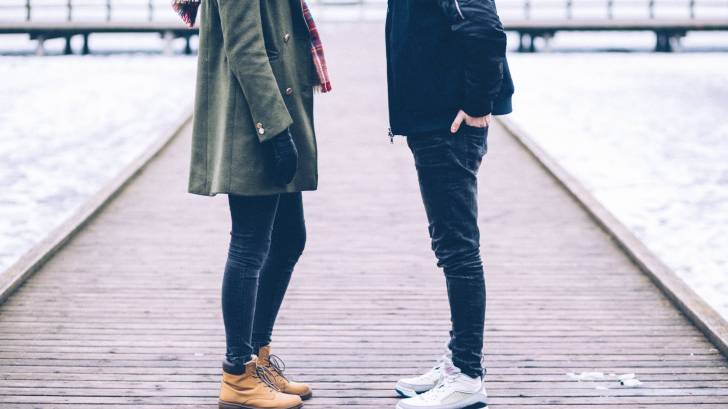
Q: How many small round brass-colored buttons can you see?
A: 4